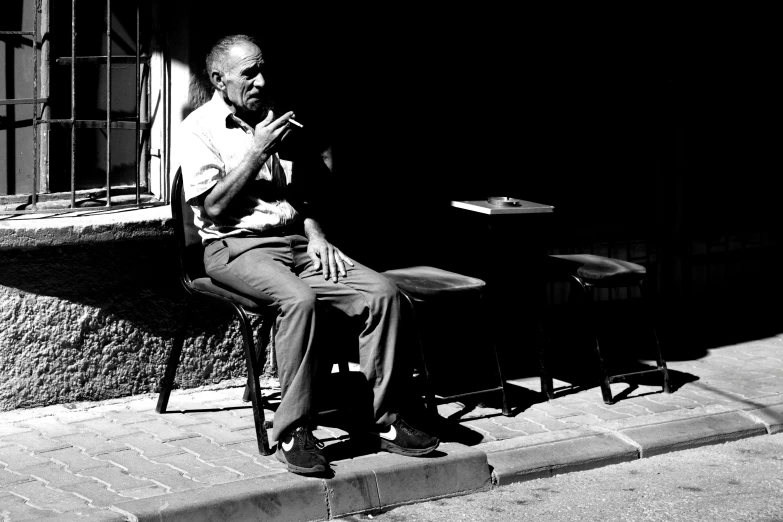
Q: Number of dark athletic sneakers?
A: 2